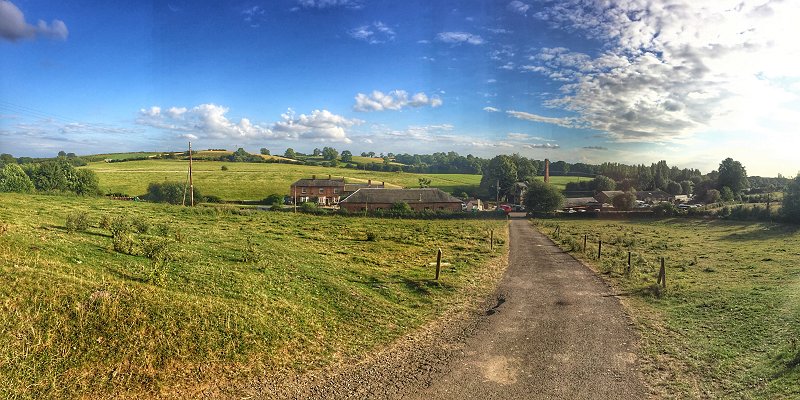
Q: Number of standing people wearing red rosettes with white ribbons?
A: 0